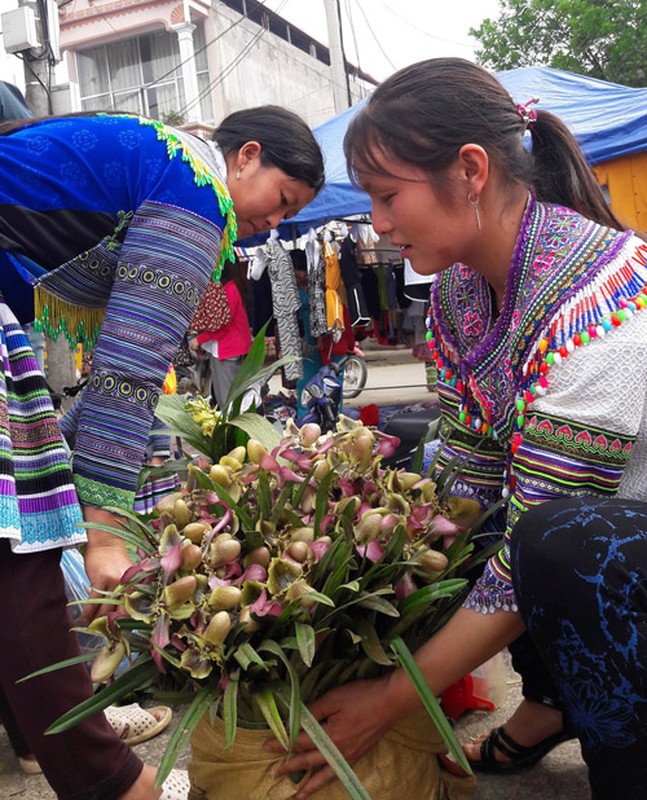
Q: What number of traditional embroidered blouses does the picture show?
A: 2